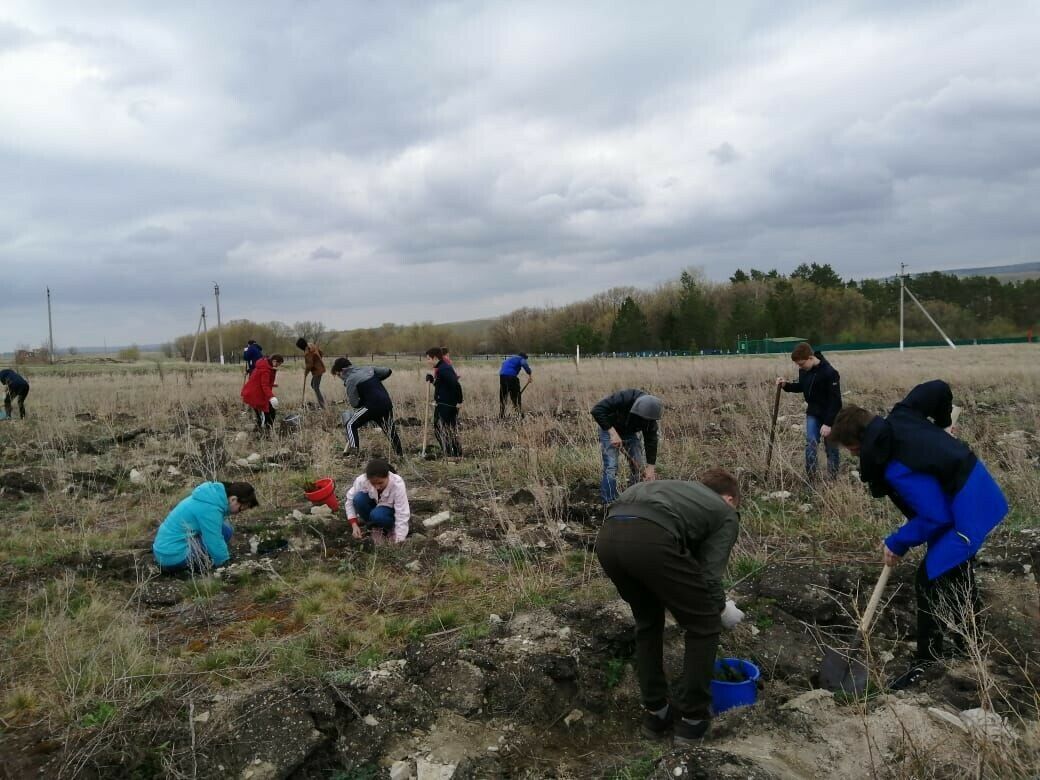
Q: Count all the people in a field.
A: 14